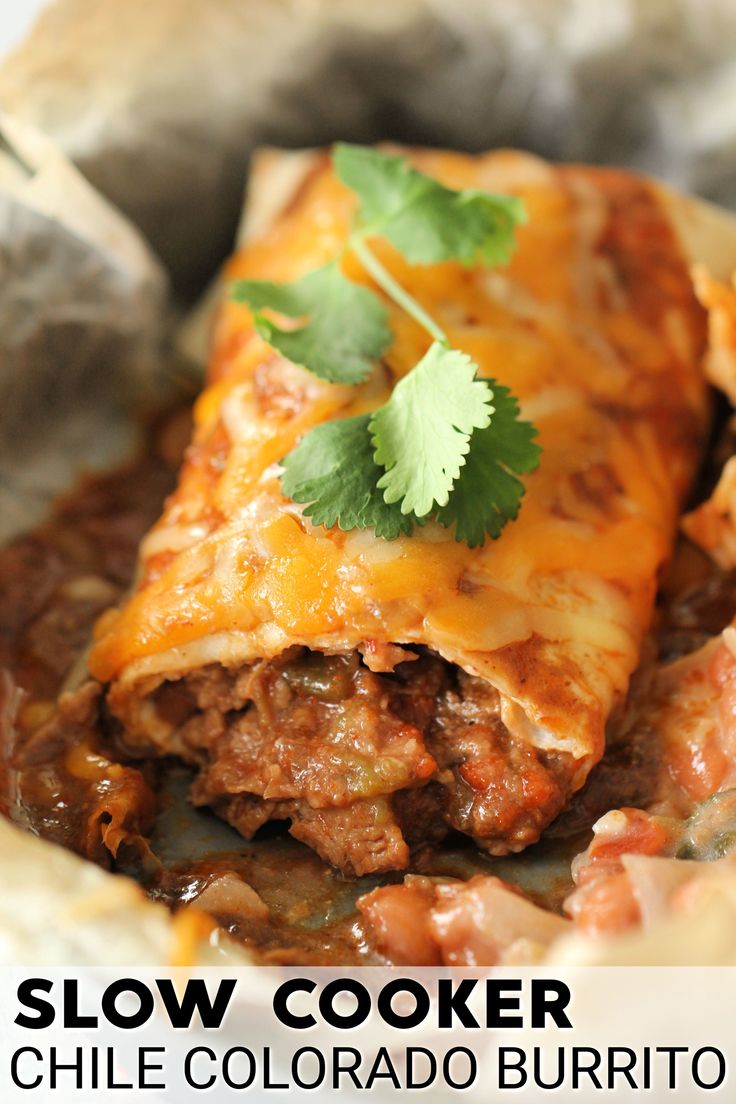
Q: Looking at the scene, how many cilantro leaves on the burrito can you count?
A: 5